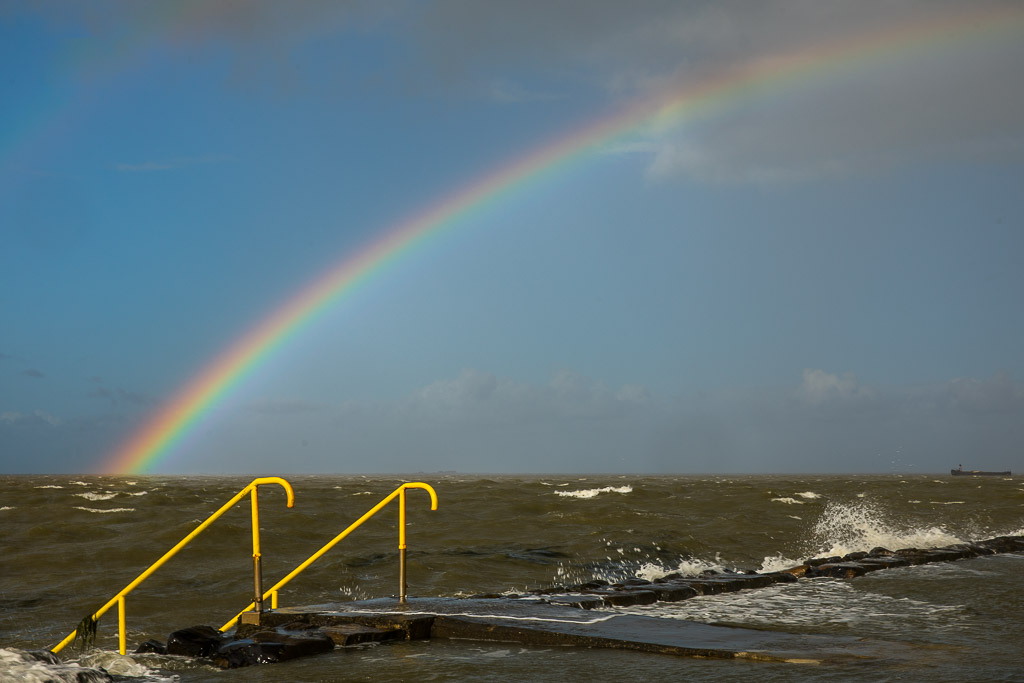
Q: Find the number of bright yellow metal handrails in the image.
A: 2